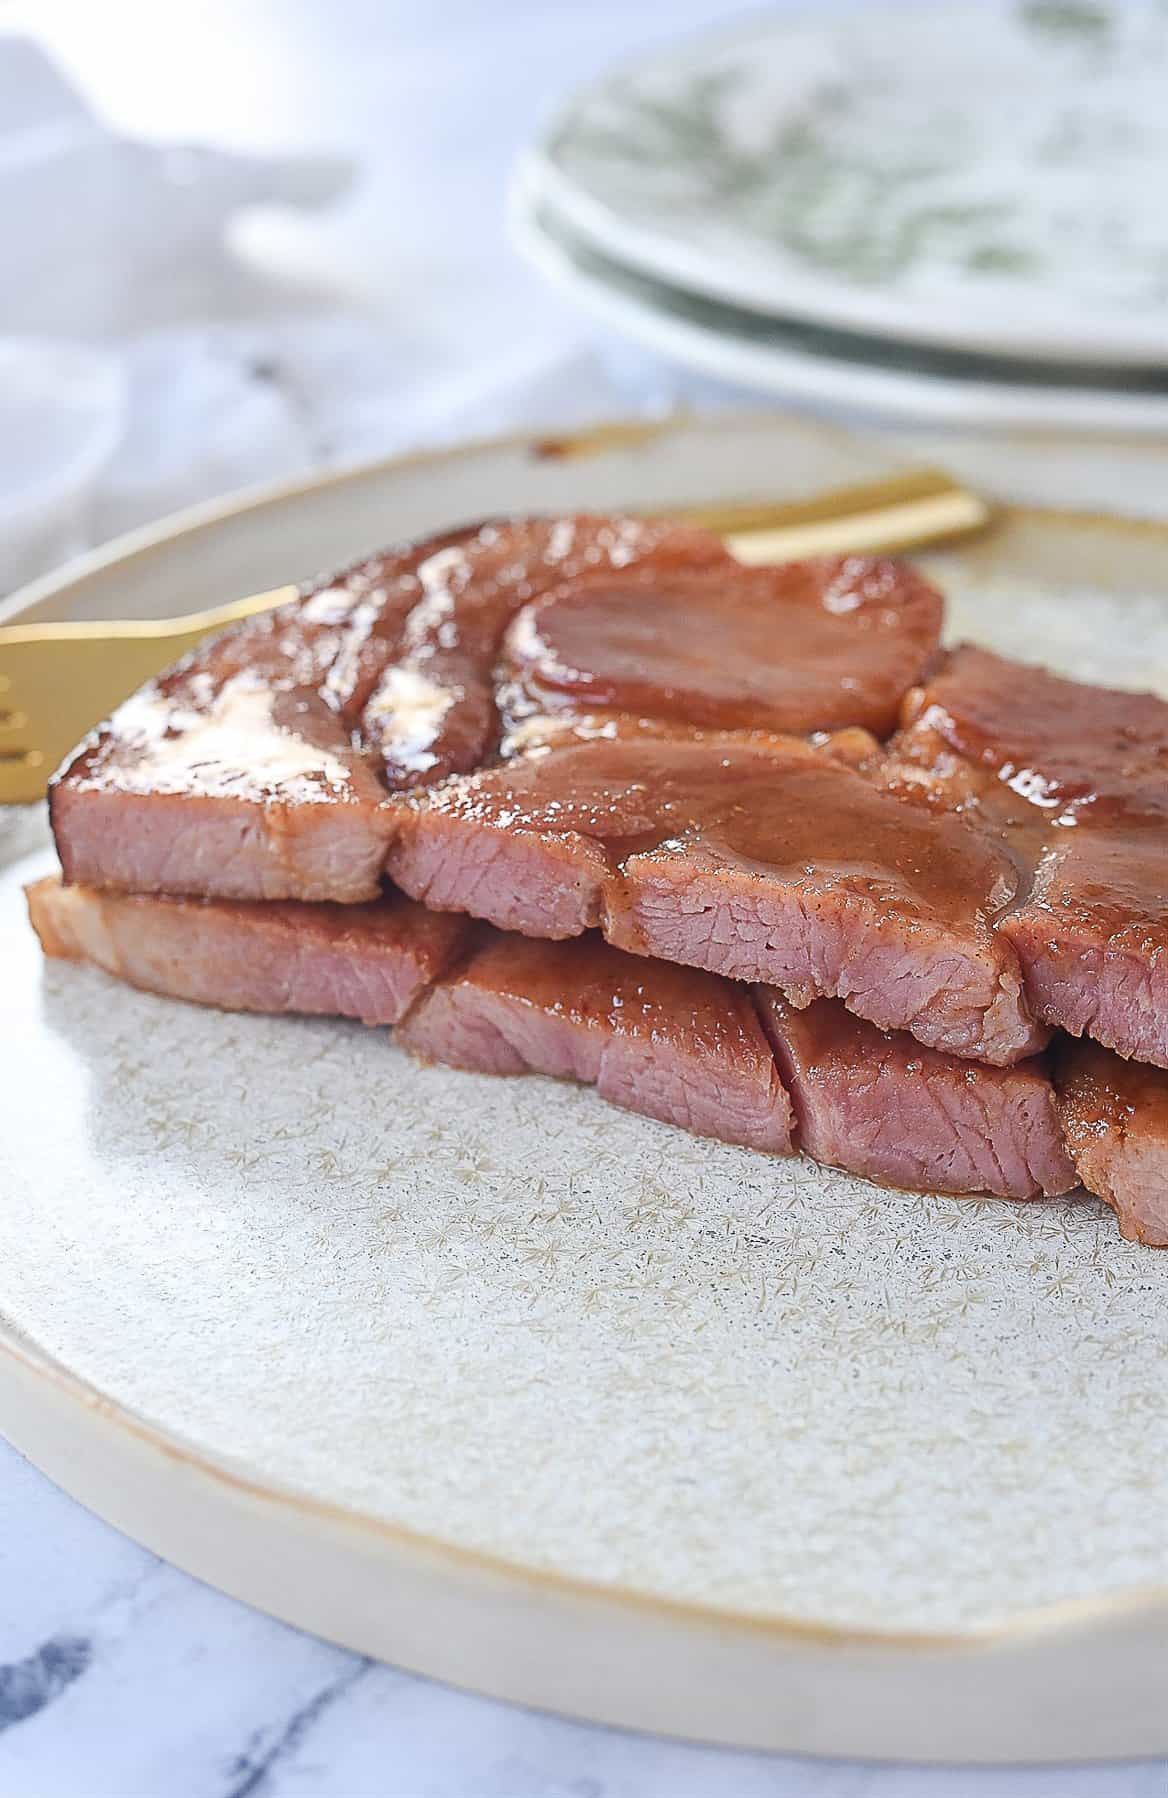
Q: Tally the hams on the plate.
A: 2